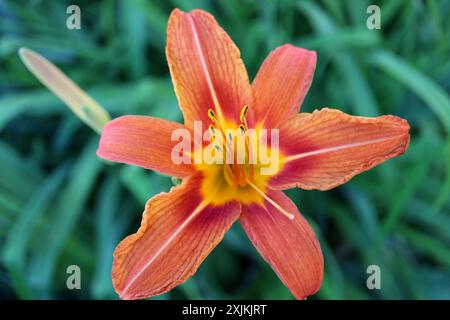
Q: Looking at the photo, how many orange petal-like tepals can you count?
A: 6